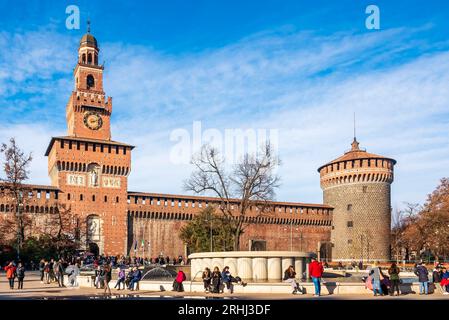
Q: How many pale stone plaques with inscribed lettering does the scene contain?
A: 2